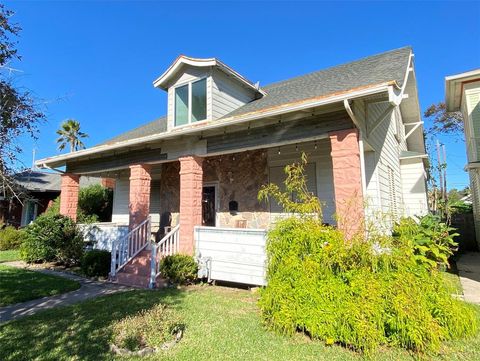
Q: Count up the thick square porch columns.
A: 4